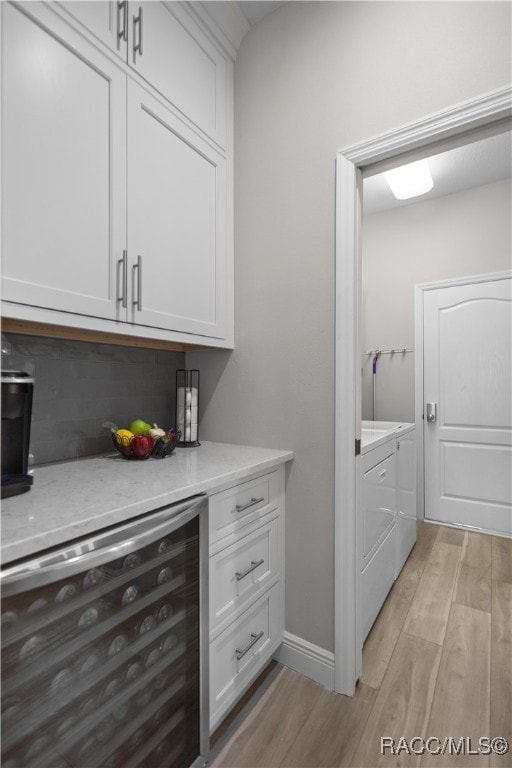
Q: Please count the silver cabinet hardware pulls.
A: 7